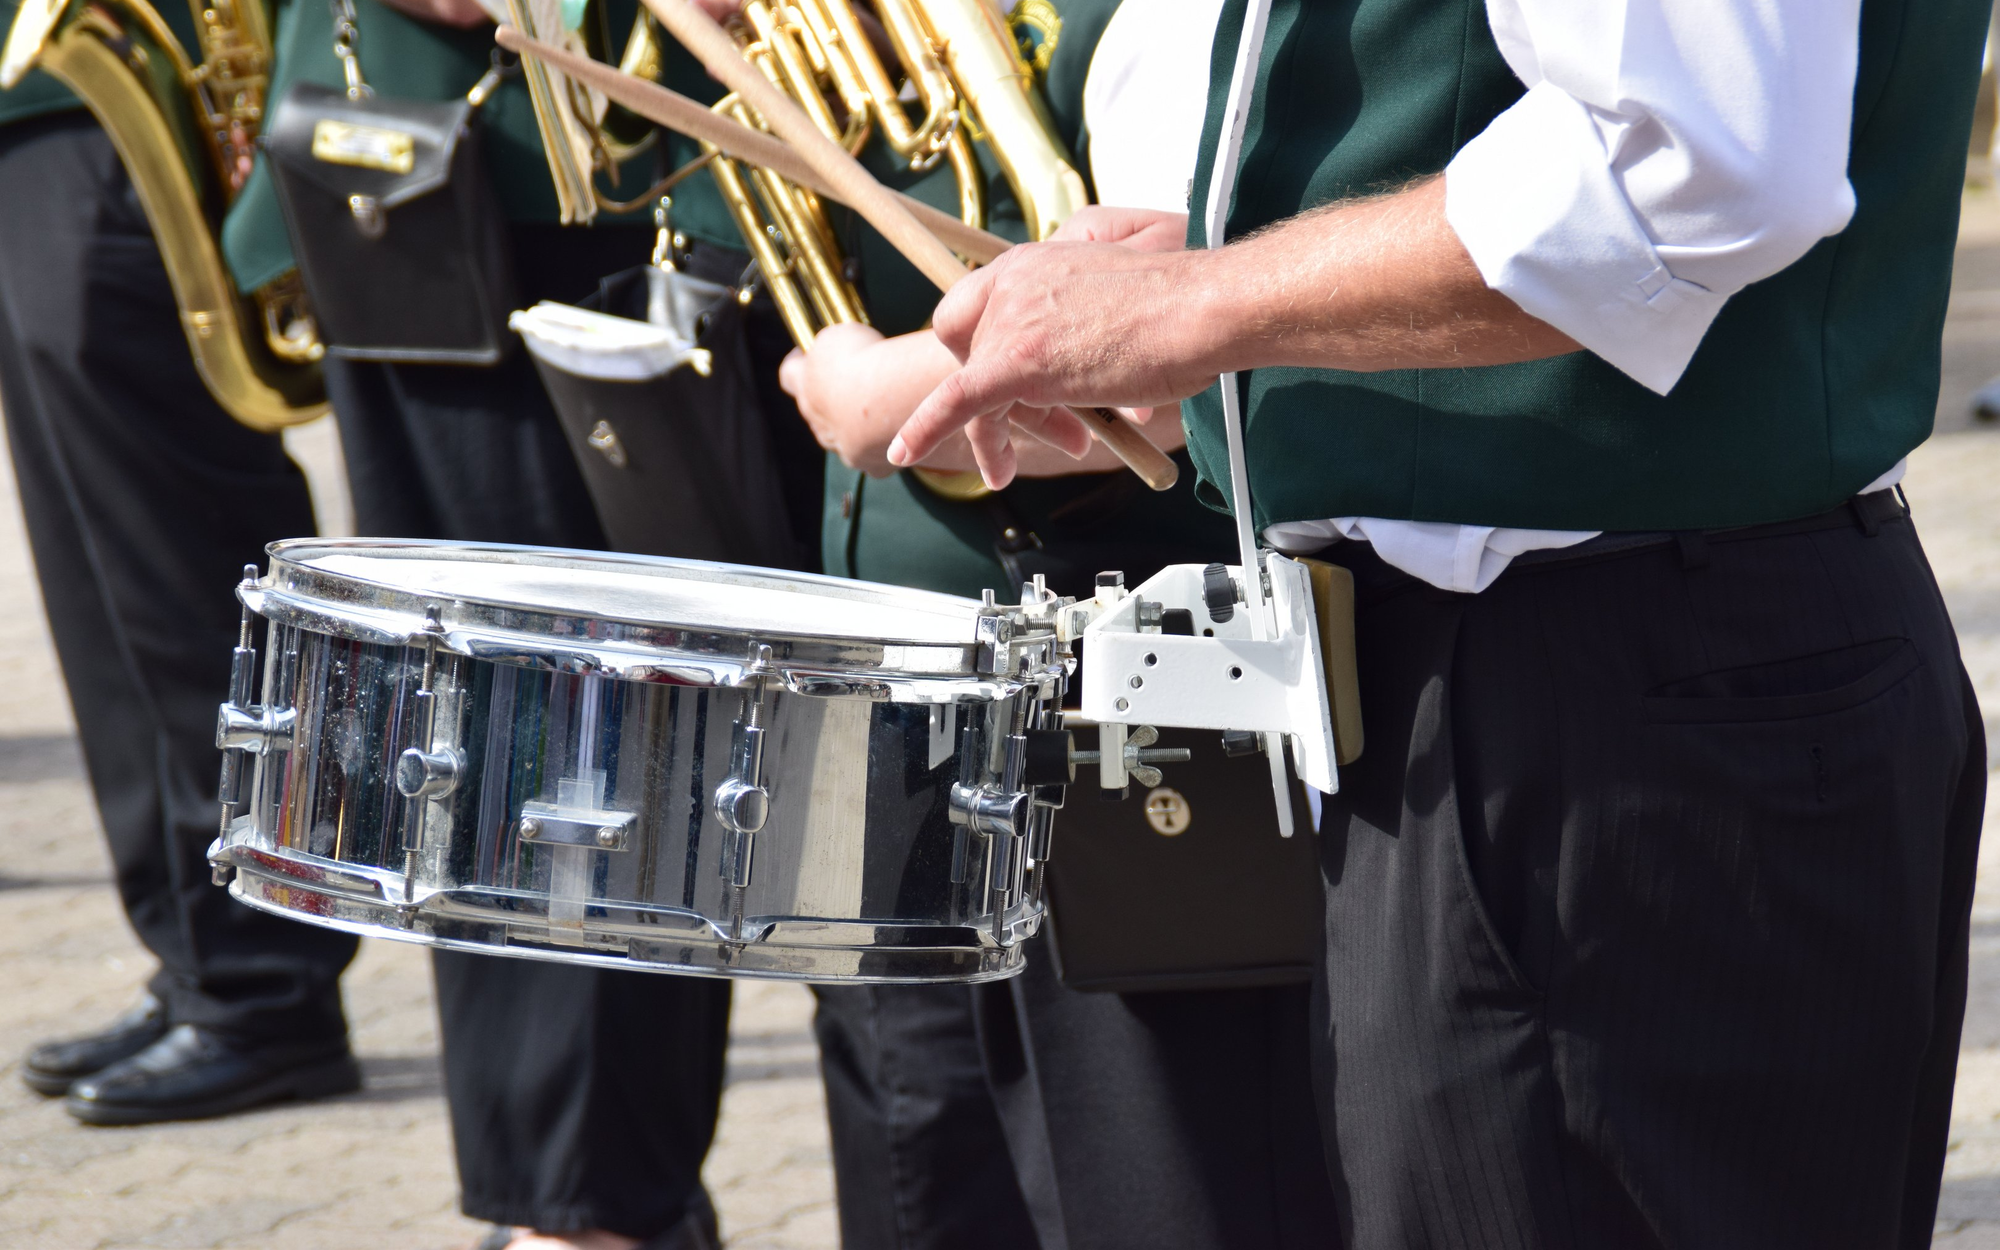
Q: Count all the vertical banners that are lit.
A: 0